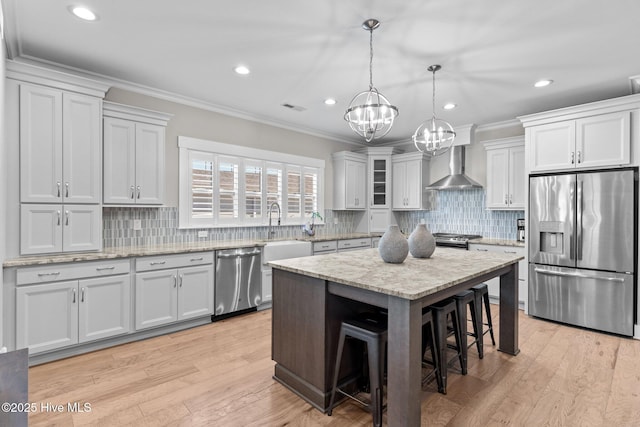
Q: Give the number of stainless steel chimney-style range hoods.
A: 1